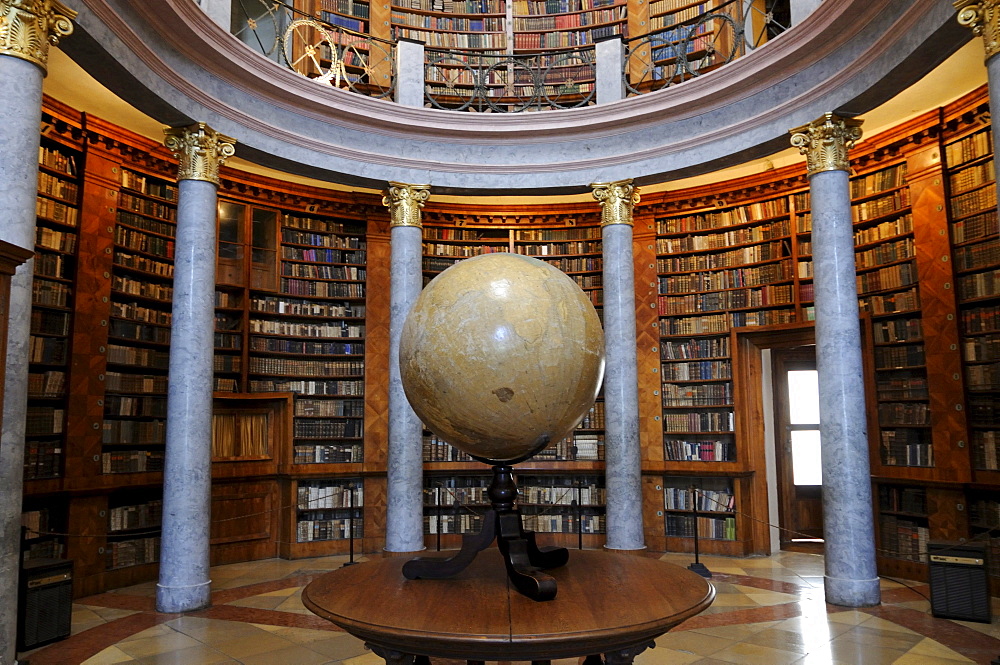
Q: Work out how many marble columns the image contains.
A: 6